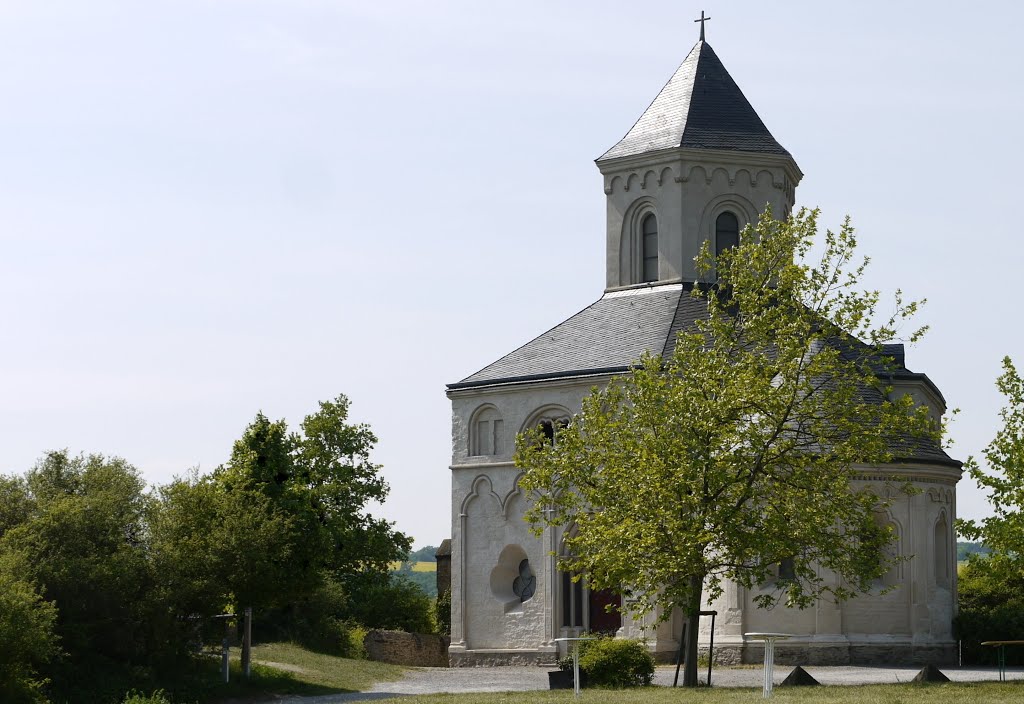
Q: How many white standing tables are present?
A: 2